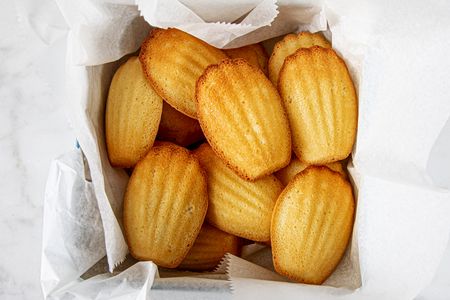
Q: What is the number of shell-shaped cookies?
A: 12